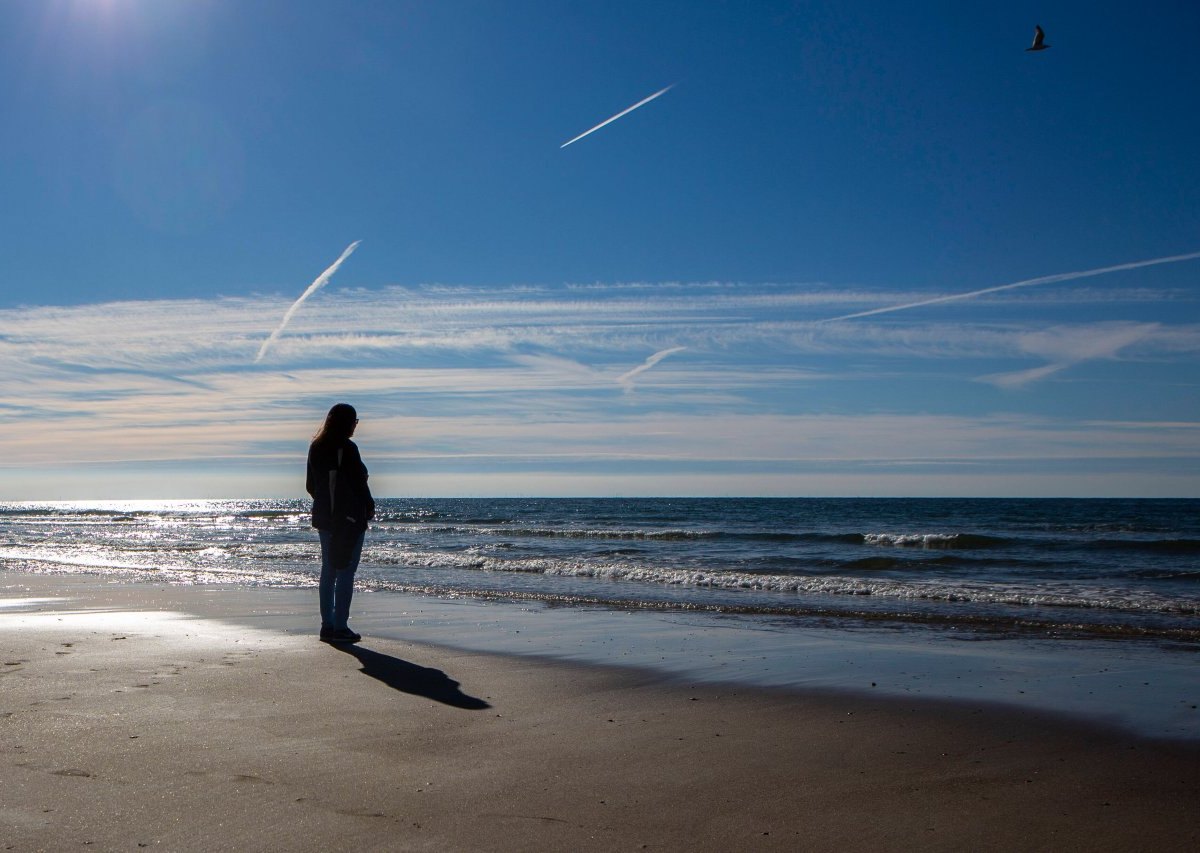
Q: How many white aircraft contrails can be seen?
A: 4